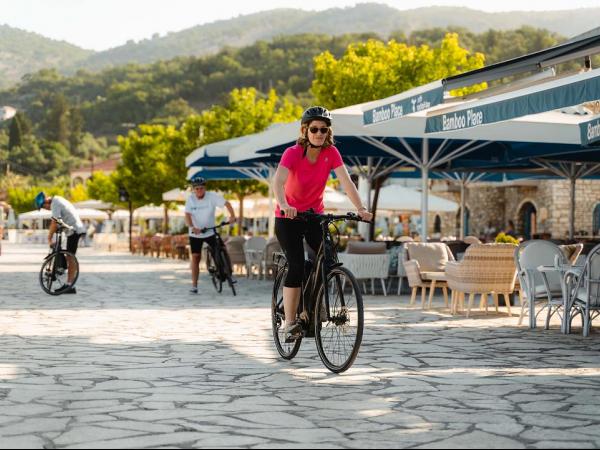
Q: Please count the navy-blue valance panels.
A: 3